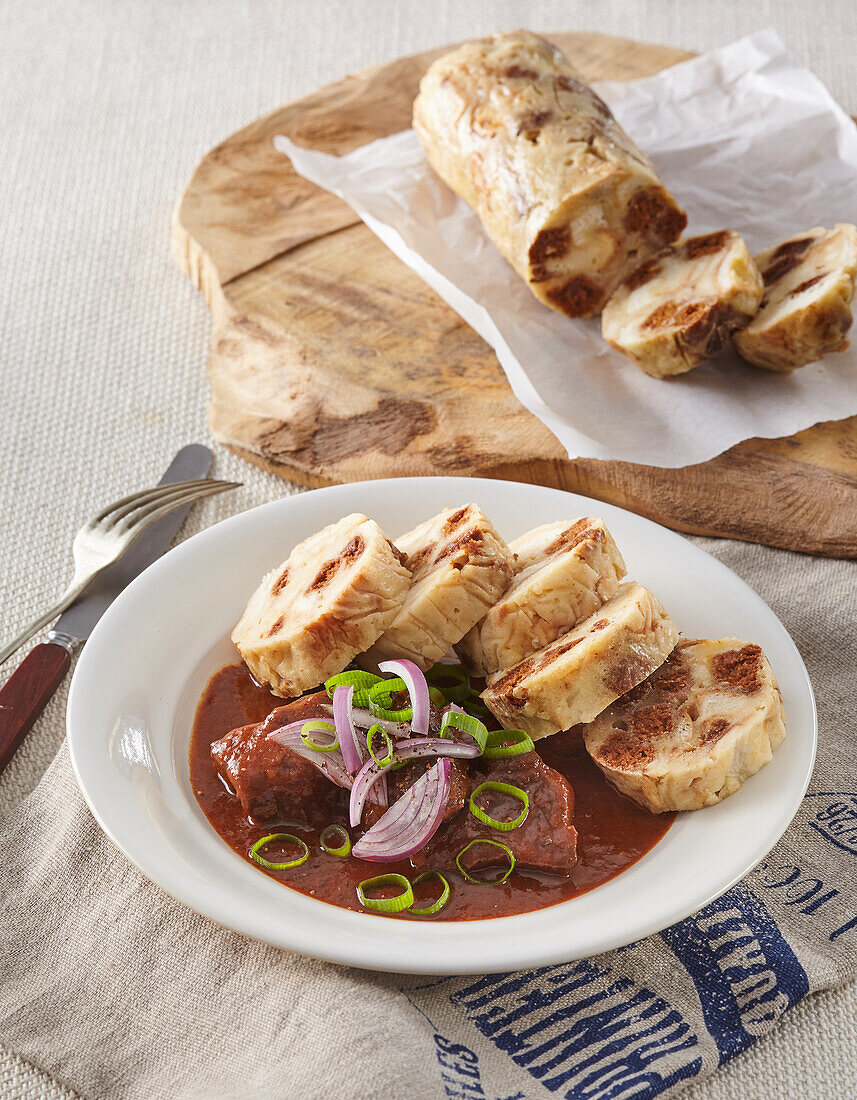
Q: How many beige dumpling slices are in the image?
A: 7